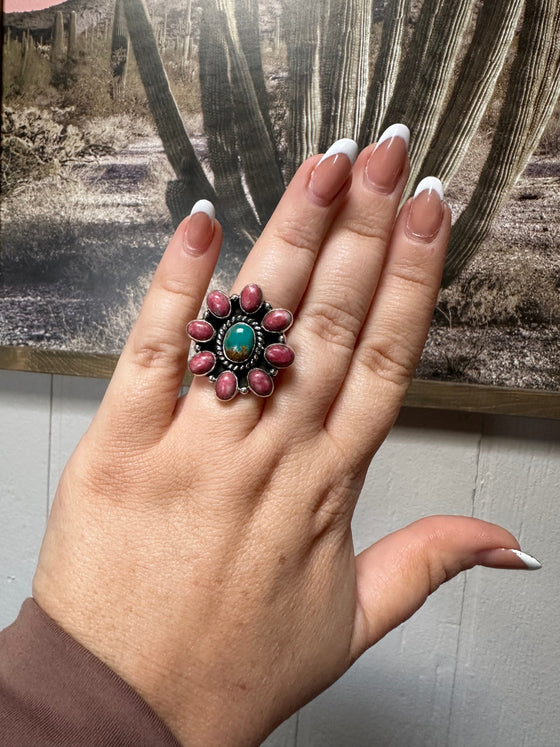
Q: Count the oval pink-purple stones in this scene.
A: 8